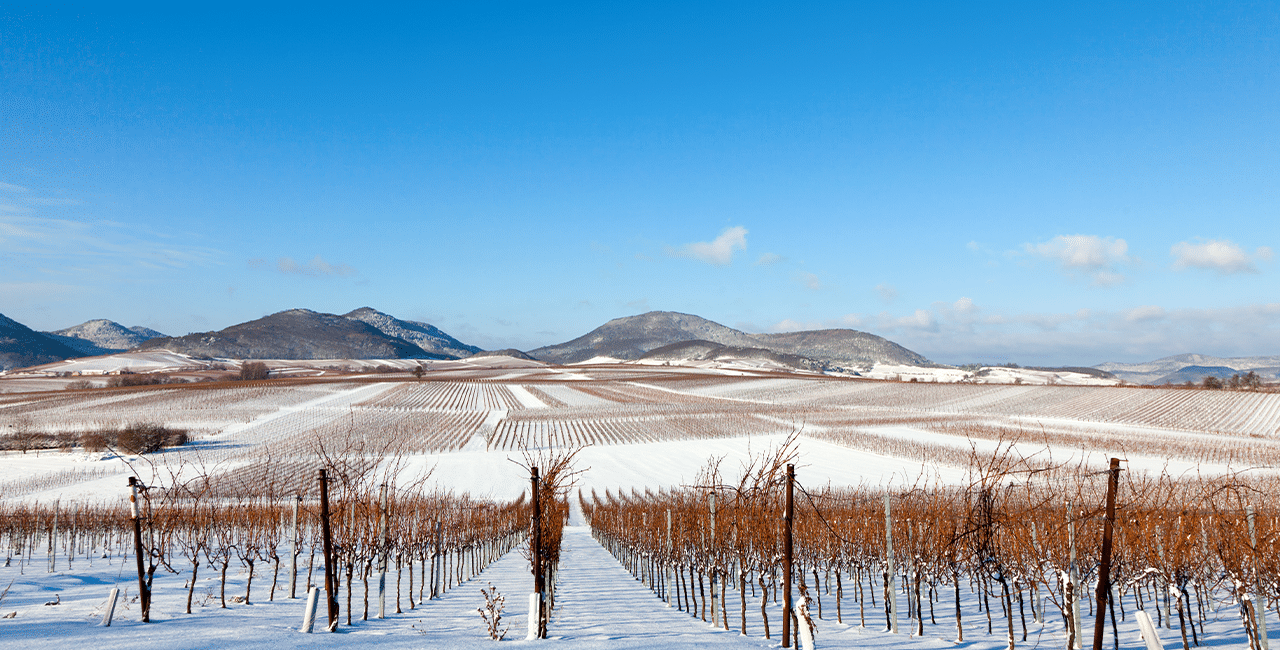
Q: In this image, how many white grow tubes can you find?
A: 5